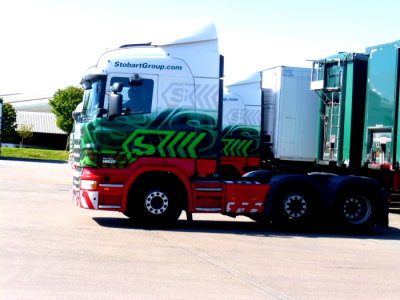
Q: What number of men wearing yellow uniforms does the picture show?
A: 0